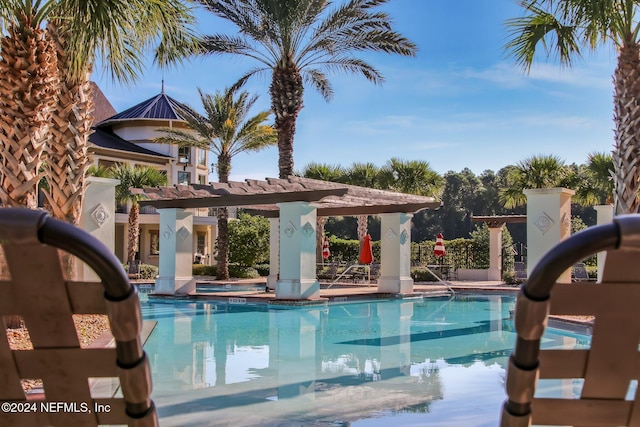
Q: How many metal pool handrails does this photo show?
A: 2